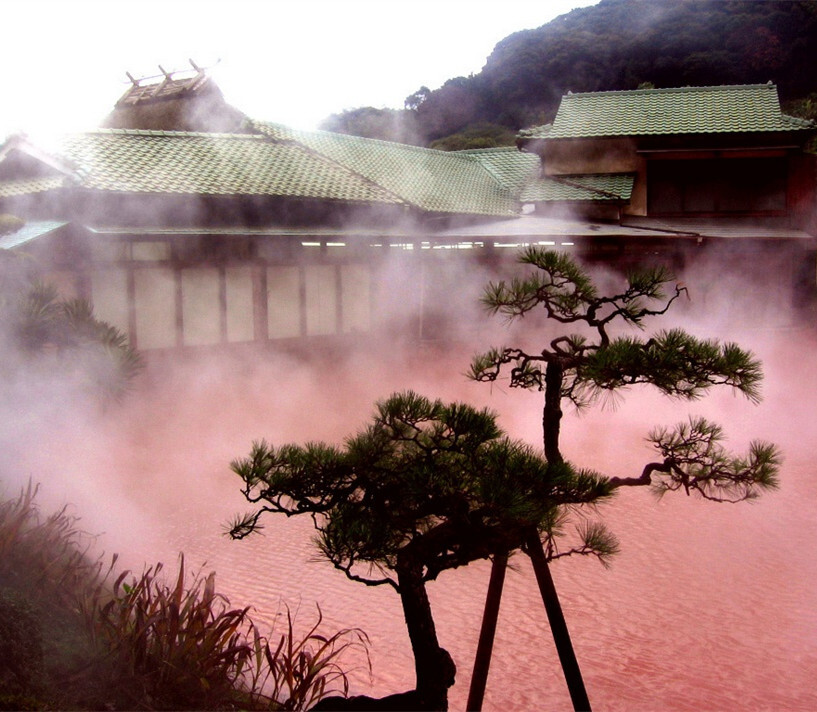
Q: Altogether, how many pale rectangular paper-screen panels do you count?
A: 7